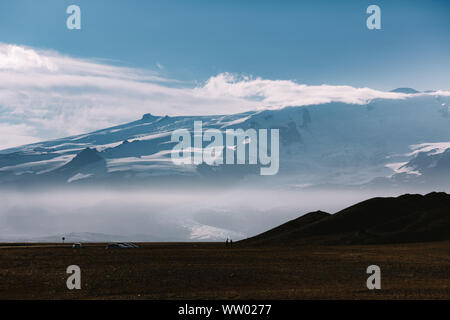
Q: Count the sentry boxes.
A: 0